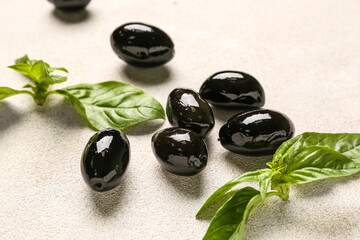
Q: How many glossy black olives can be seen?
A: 7